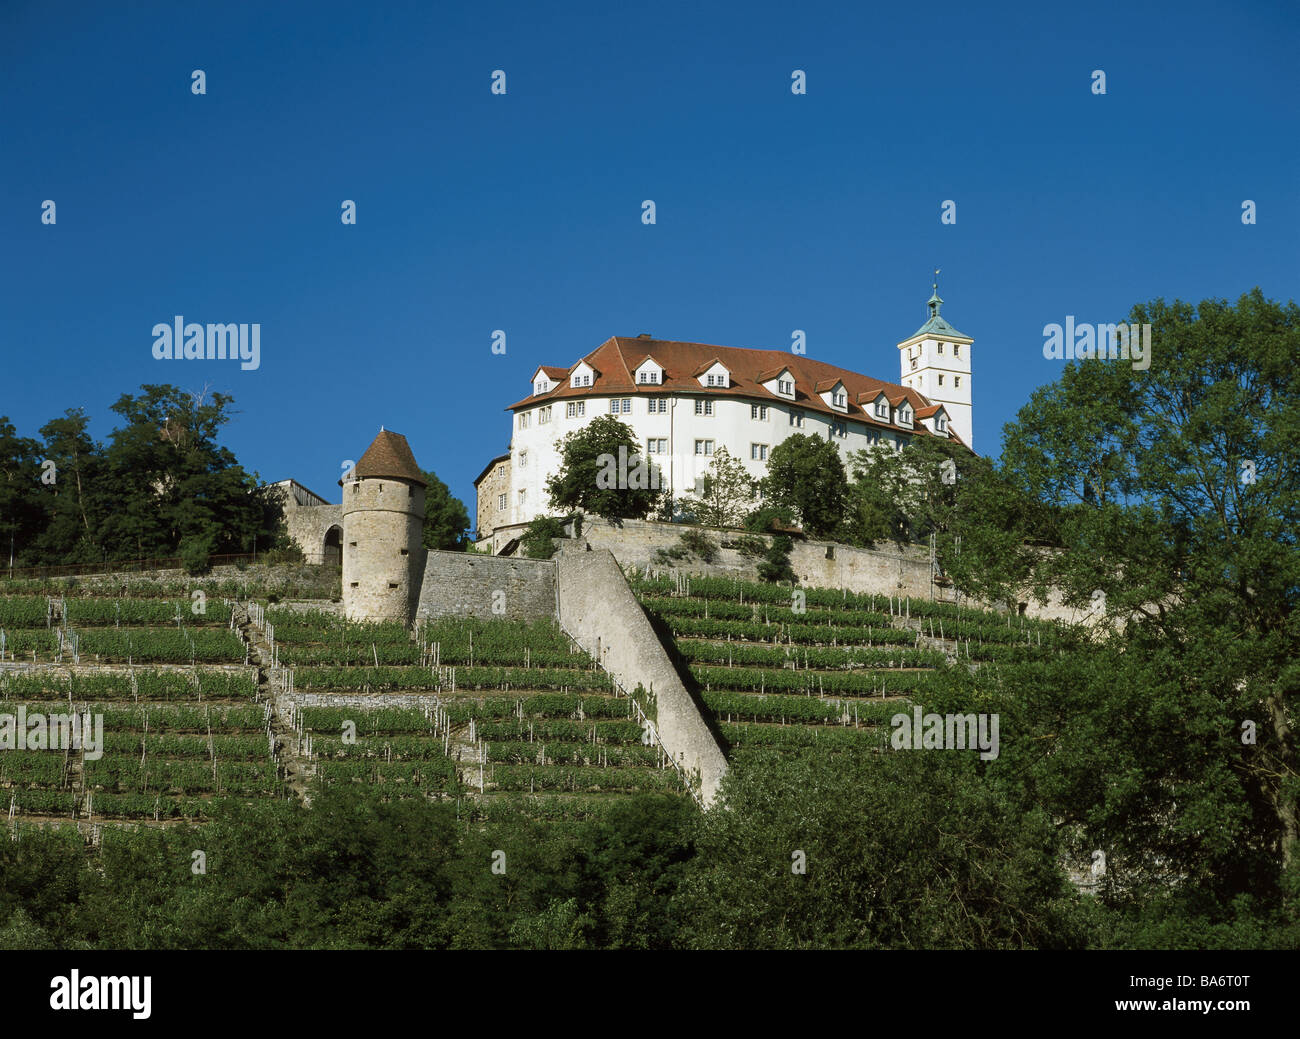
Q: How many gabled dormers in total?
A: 9